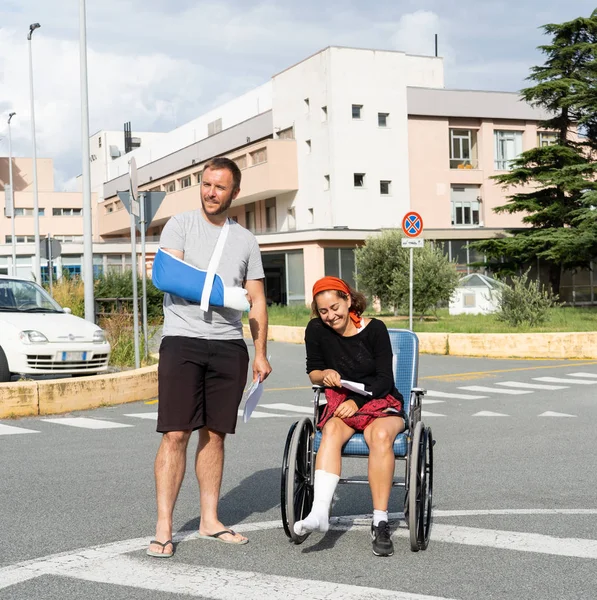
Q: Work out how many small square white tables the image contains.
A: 0